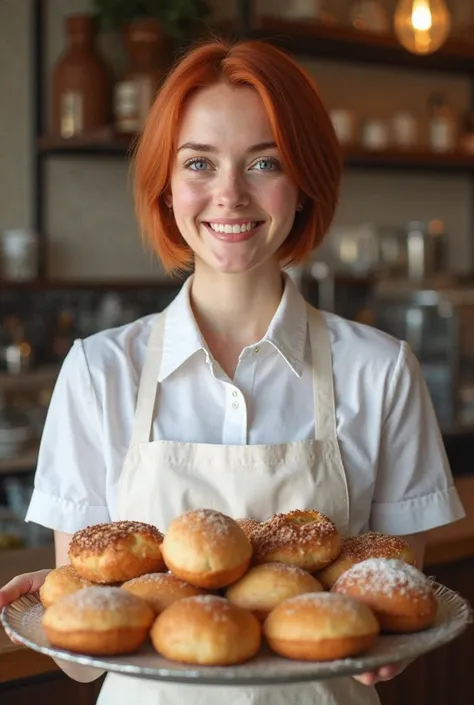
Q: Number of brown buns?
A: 12